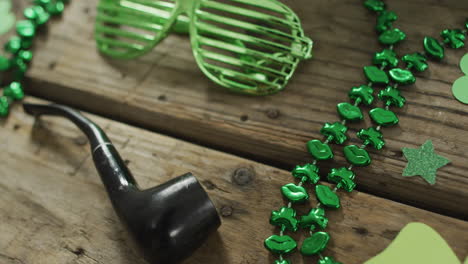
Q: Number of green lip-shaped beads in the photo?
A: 13